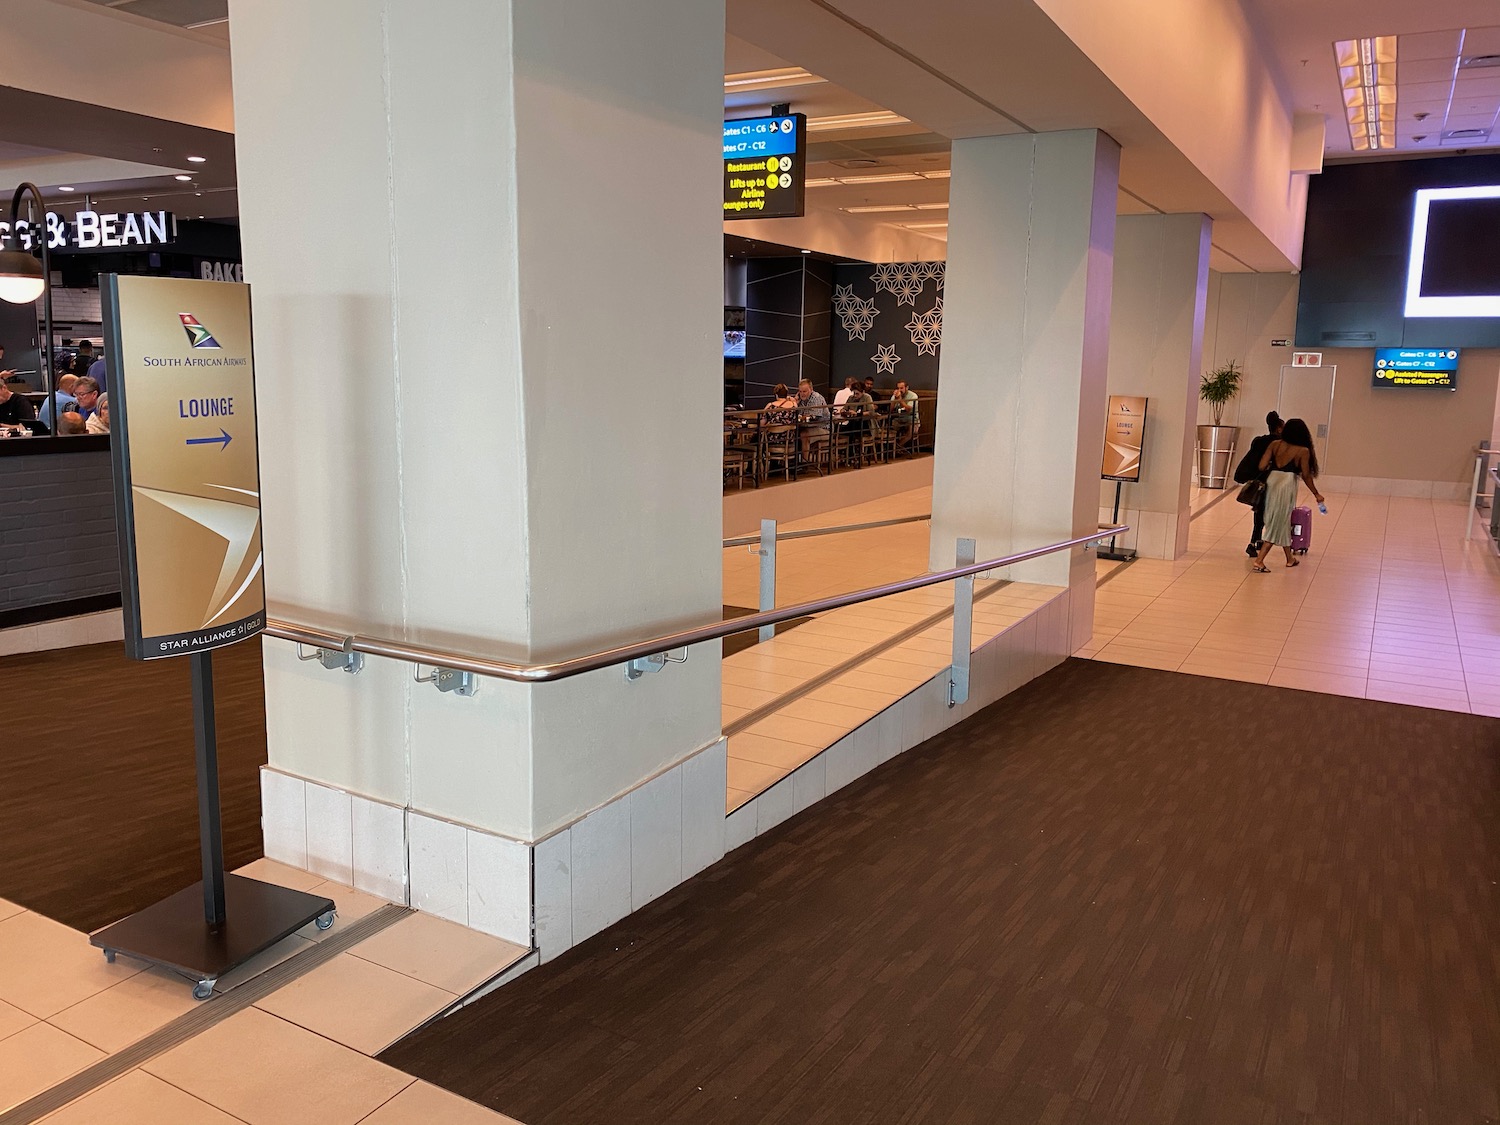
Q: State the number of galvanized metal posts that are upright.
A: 2